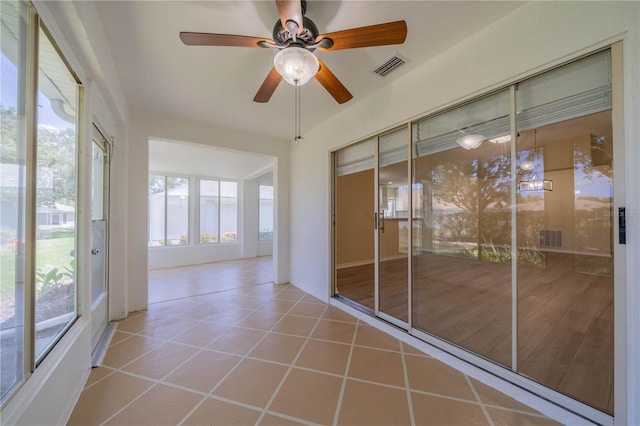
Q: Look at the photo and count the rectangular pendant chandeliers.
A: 1